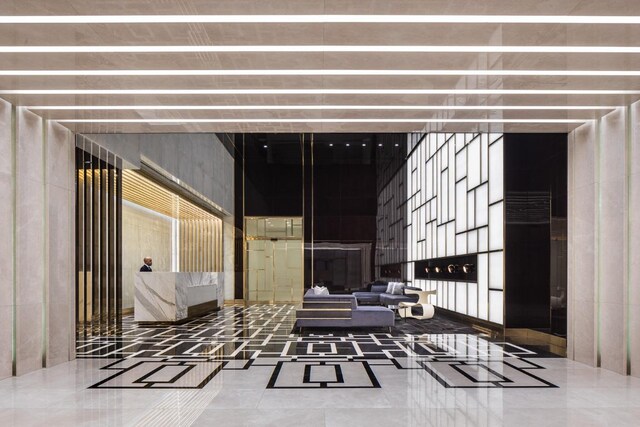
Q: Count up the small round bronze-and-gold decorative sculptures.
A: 4